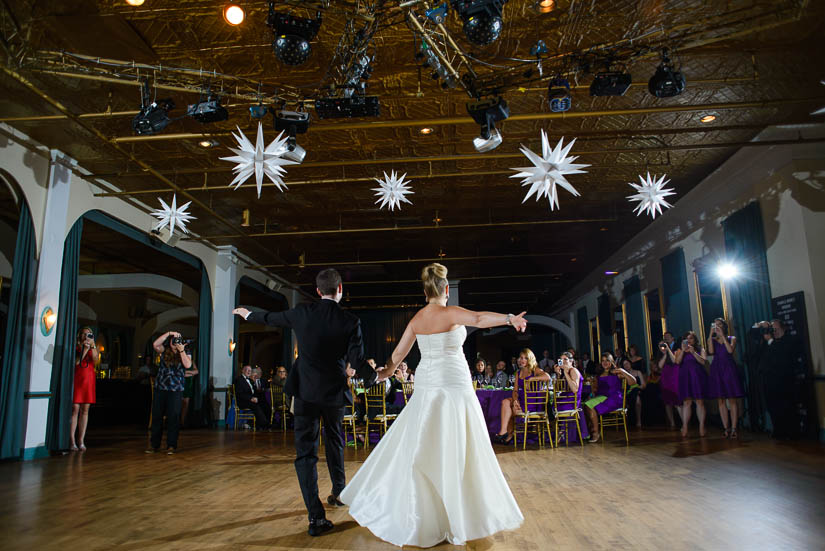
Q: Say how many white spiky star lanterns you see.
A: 5